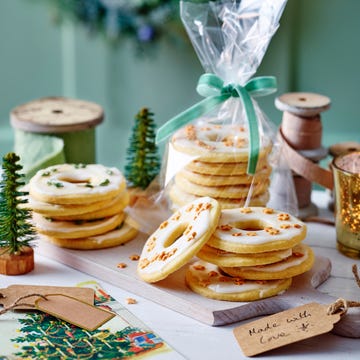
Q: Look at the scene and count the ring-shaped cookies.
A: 15